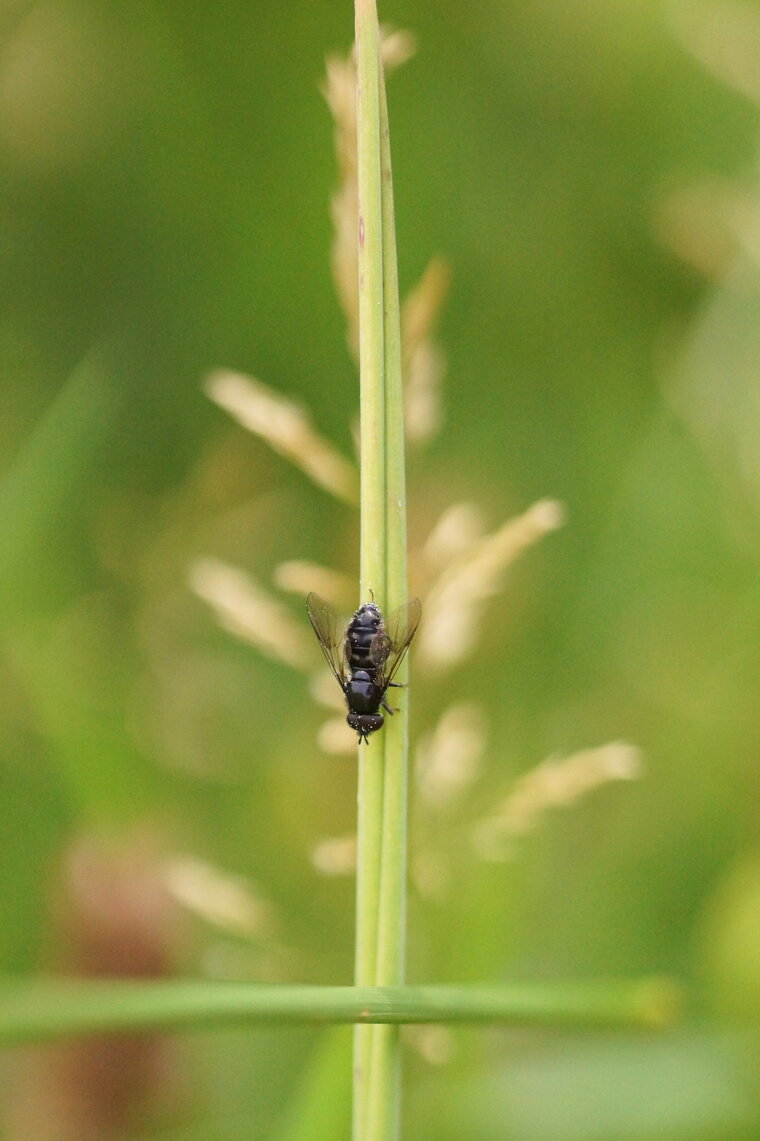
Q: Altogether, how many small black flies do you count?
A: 1